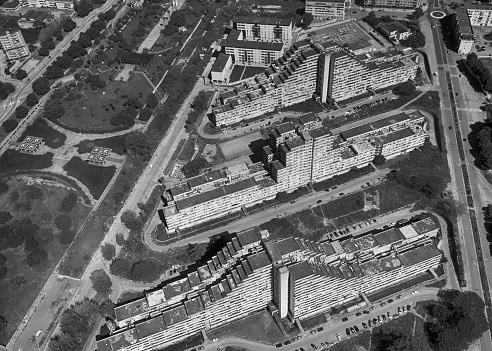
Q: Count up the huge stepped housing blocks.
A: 3